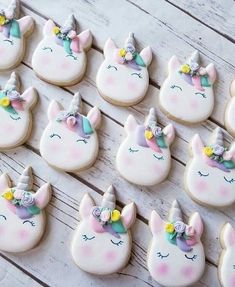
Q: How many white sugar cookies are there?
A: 13